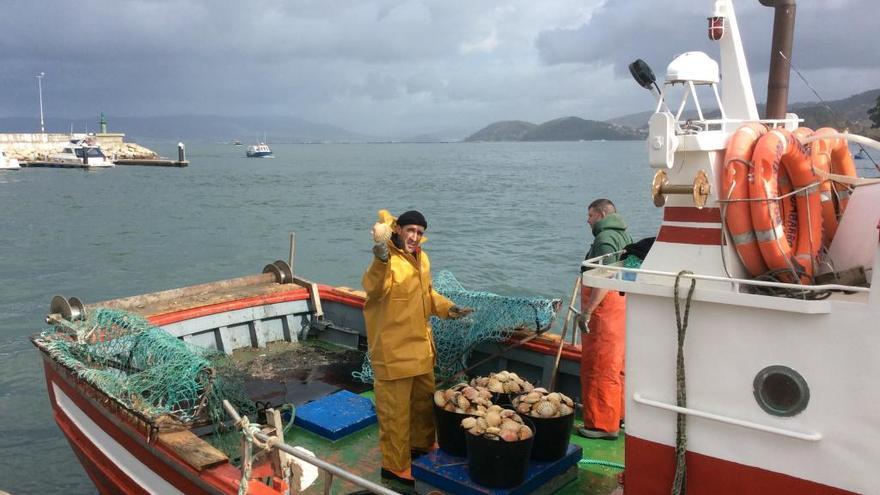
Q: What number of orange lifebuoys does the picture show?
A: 4